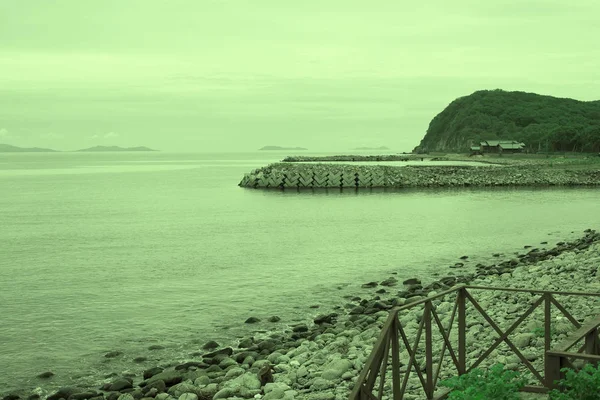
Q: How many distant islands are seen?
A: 4